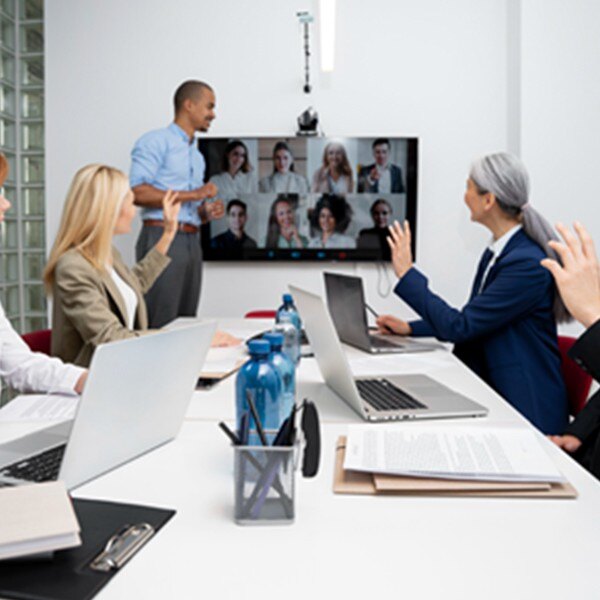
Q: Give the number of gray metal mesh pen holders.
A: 1